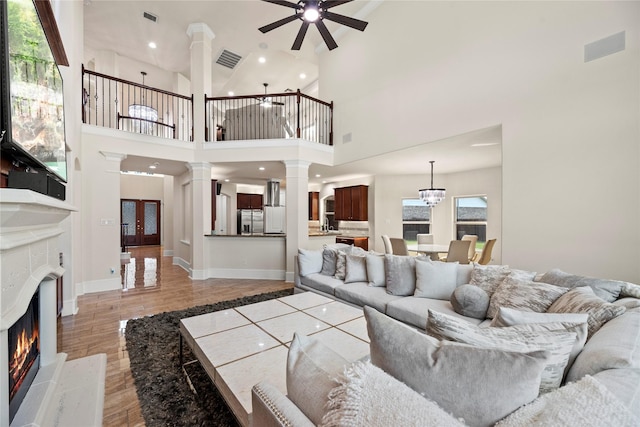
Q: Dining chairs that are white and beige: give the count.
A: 6